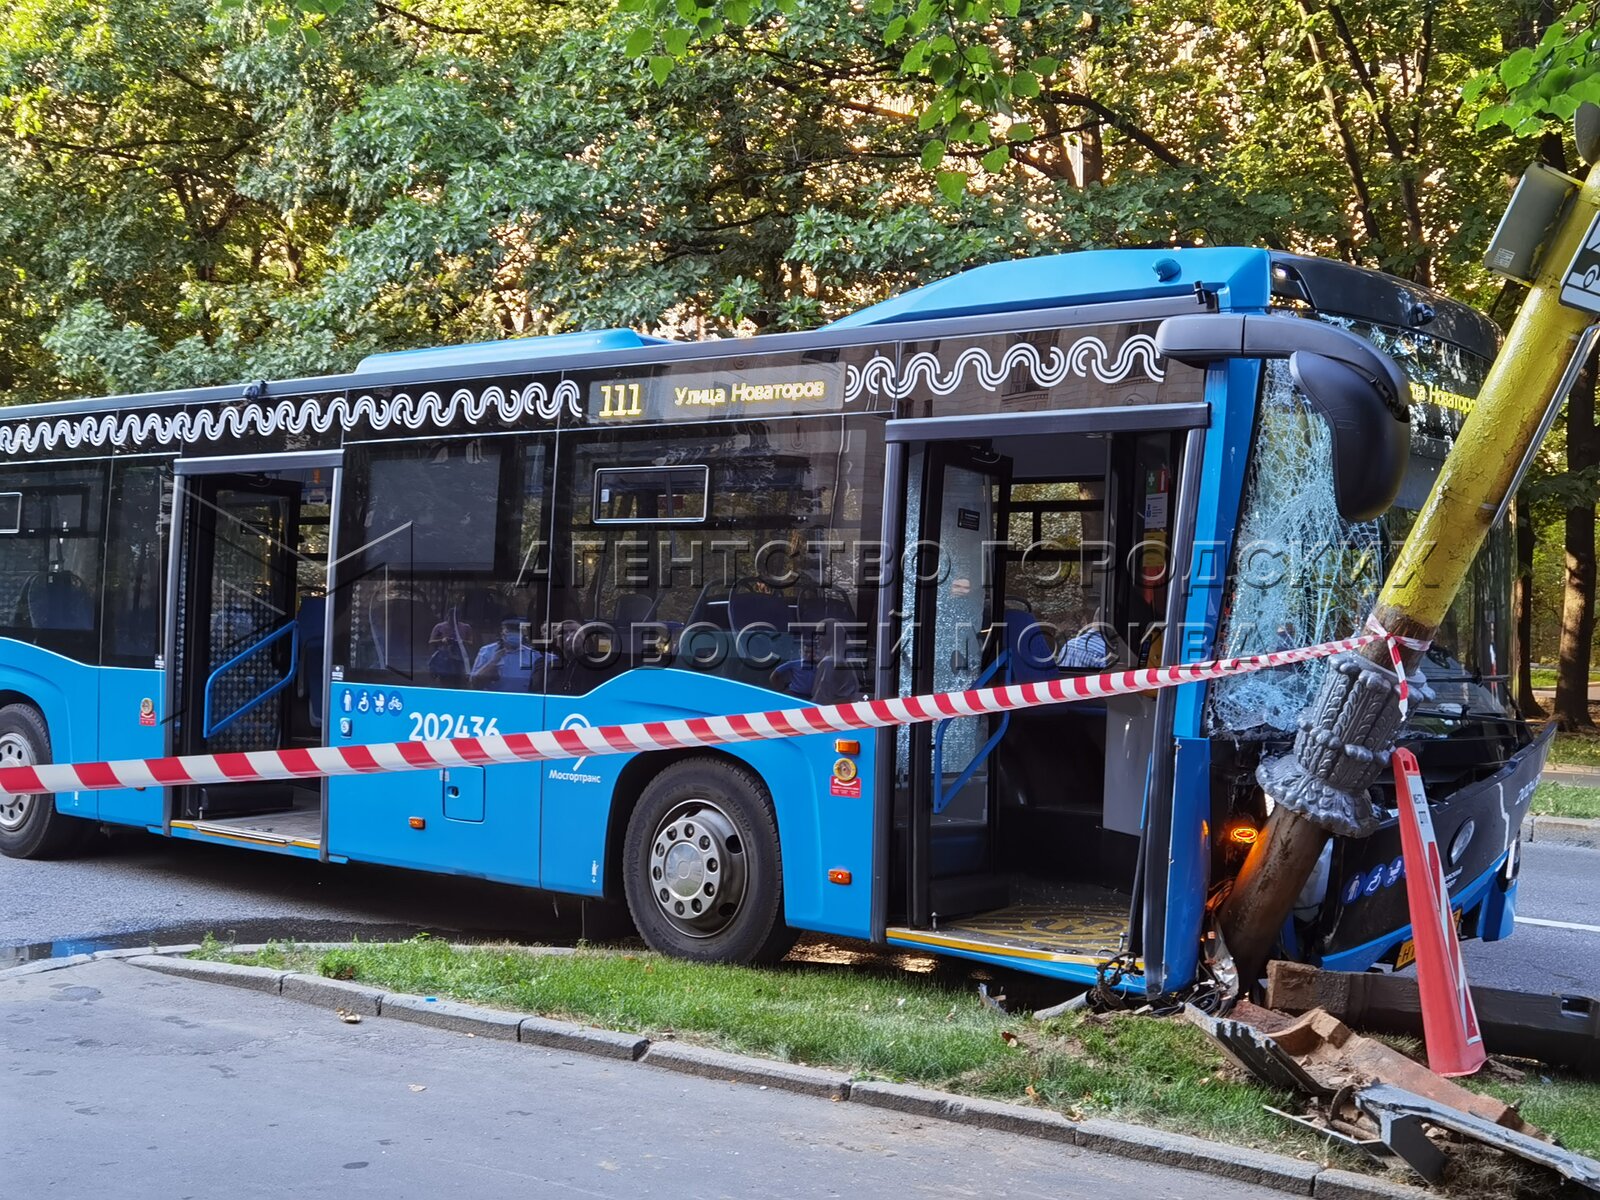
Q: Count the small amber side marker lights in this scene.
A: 3